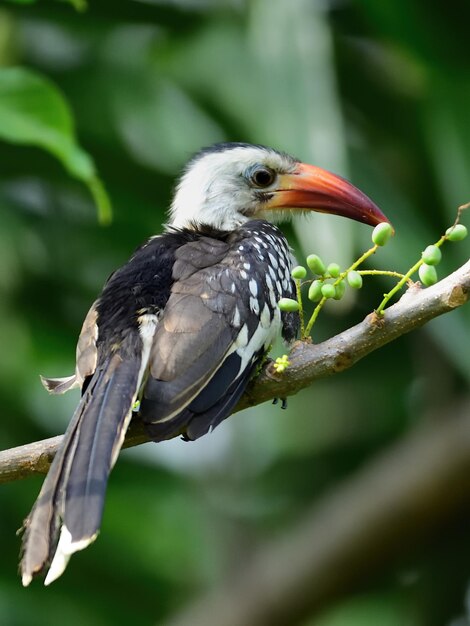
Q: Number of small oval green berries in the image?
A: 12